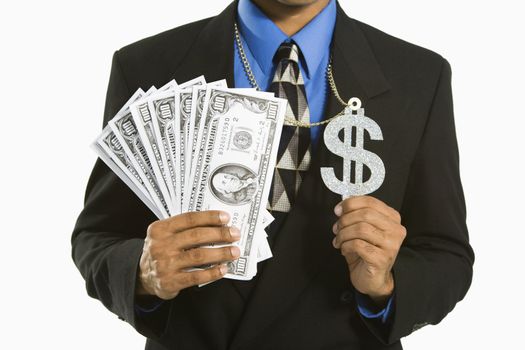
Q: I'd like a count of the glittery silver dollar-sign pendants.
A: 1